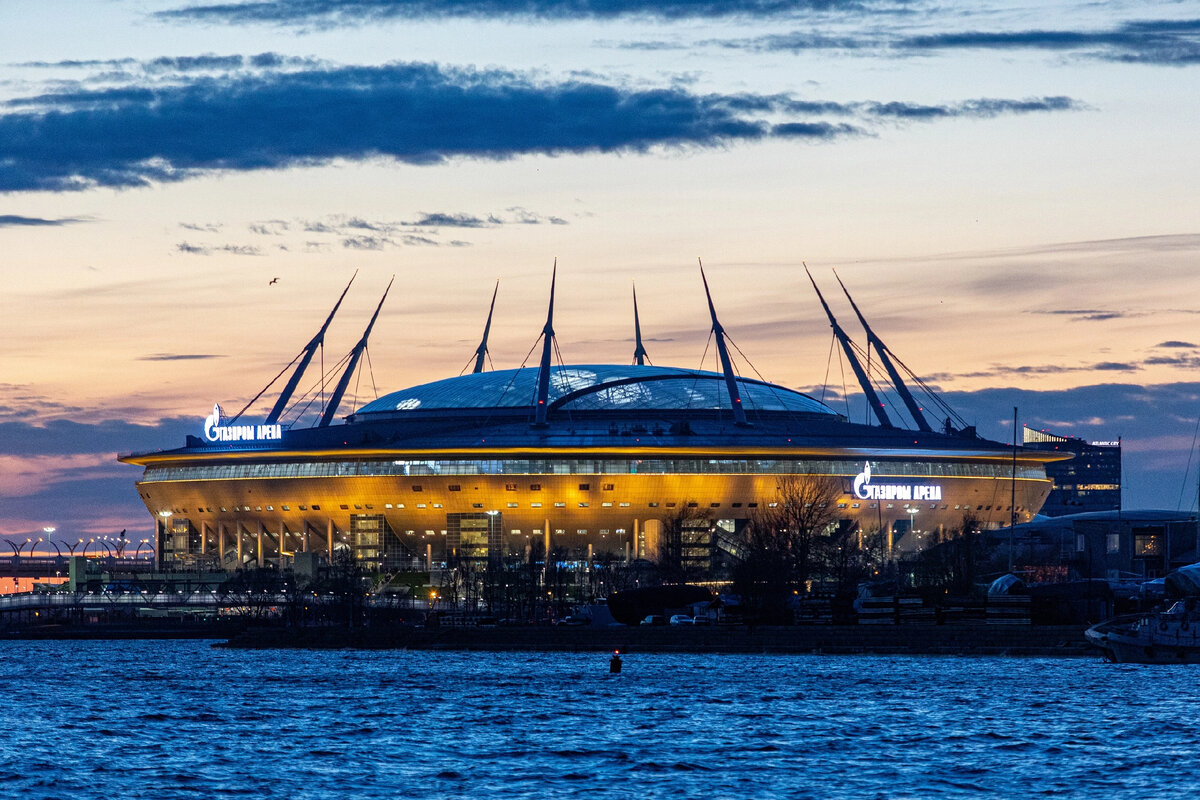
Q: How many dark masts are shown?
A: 8